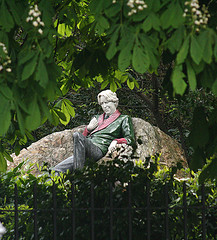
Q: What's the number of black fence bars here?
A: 11